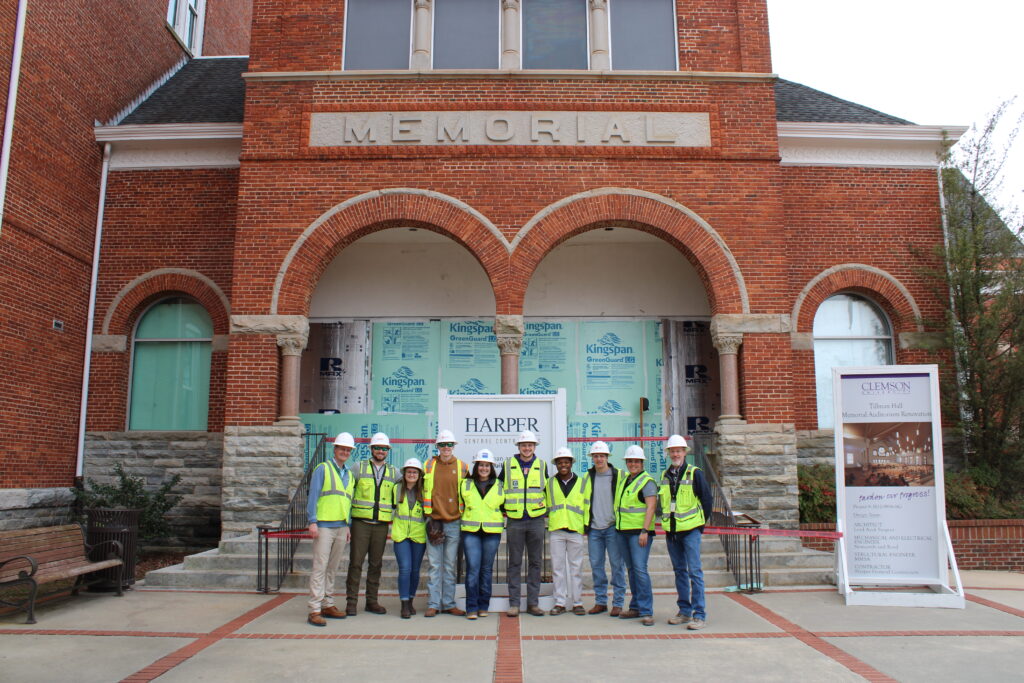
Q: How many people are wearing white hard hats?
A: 10